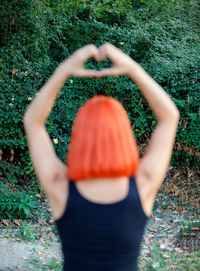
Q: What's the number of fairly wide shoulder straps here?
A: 2